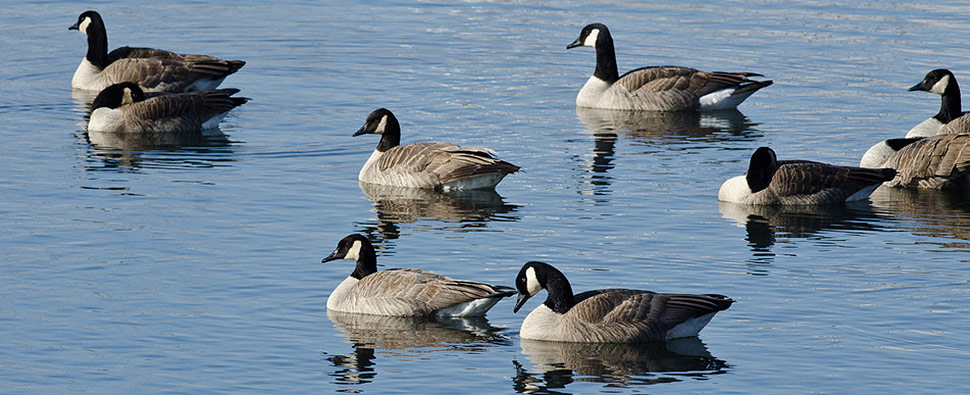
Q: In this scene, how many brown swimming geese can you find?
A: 9